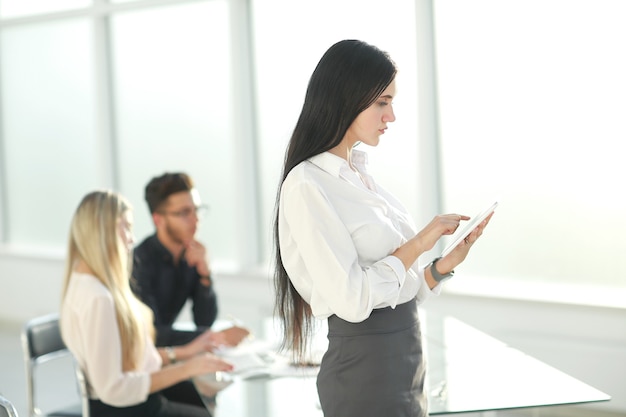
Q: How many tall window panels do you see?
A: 4